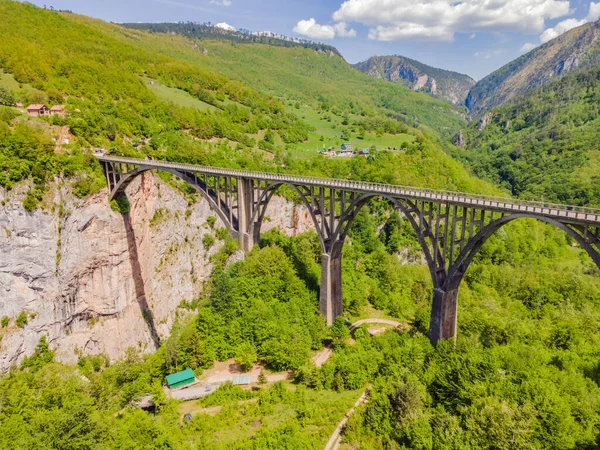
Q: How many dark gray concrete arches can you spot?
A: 4